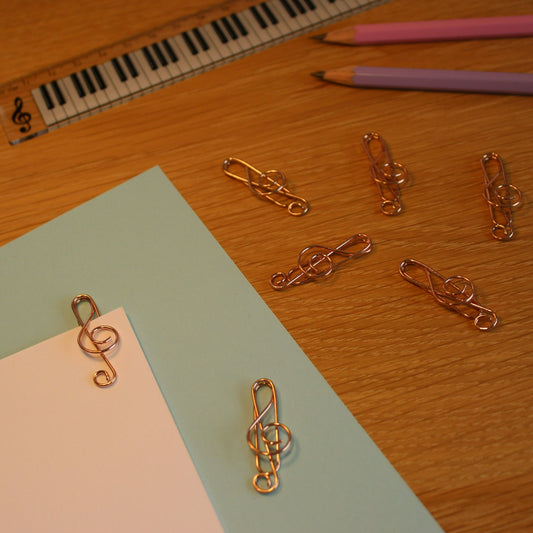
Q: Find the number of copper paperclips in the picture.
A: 7